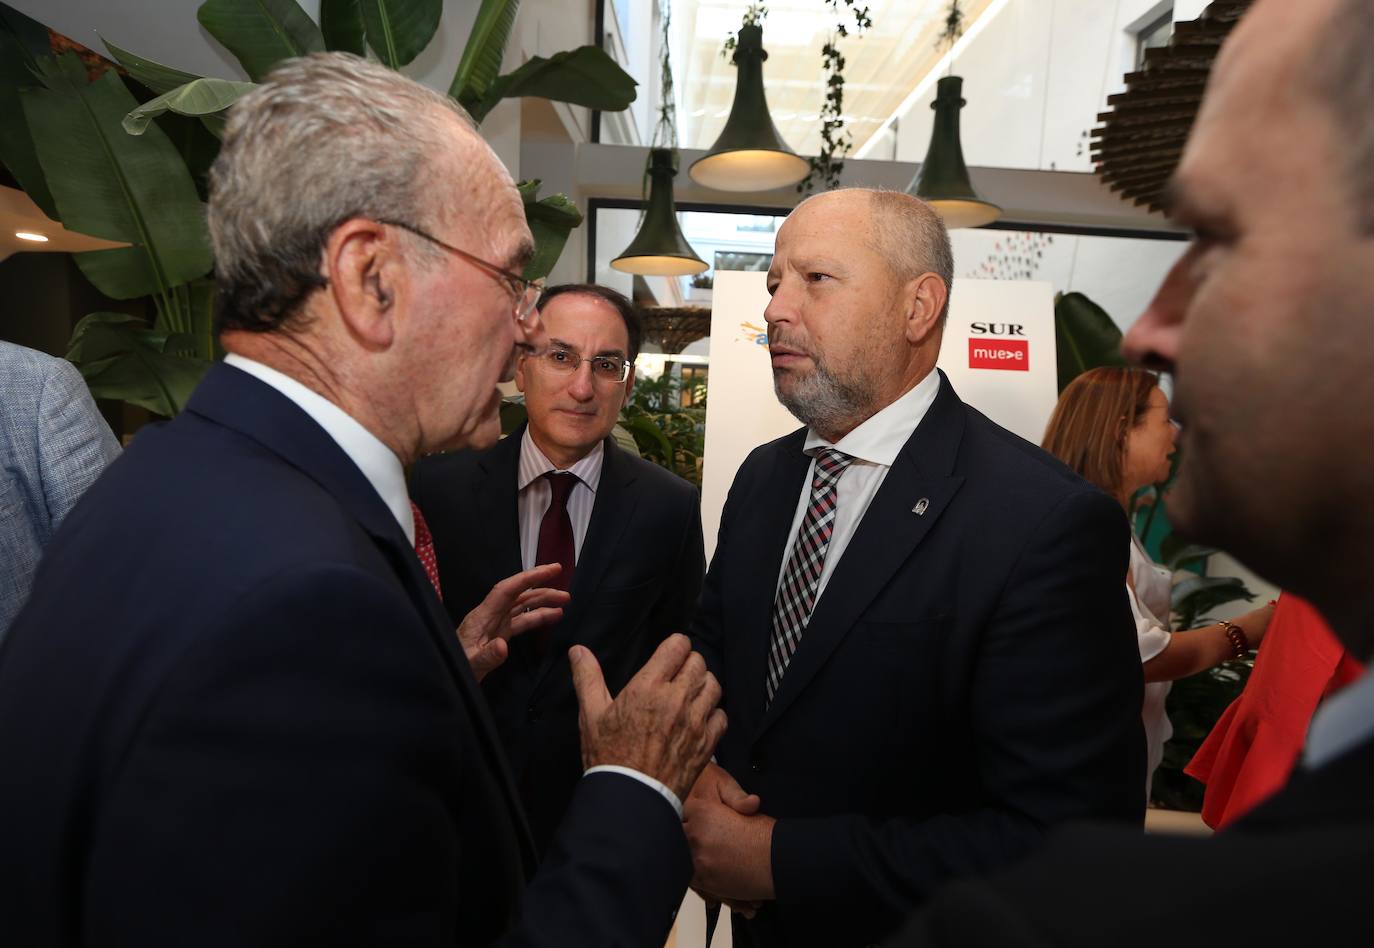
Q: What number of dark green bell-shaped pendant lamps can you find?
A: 3